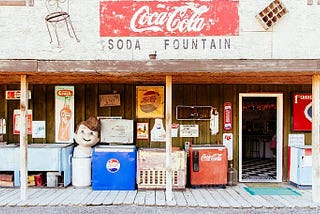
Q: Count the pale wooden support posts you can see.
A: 3